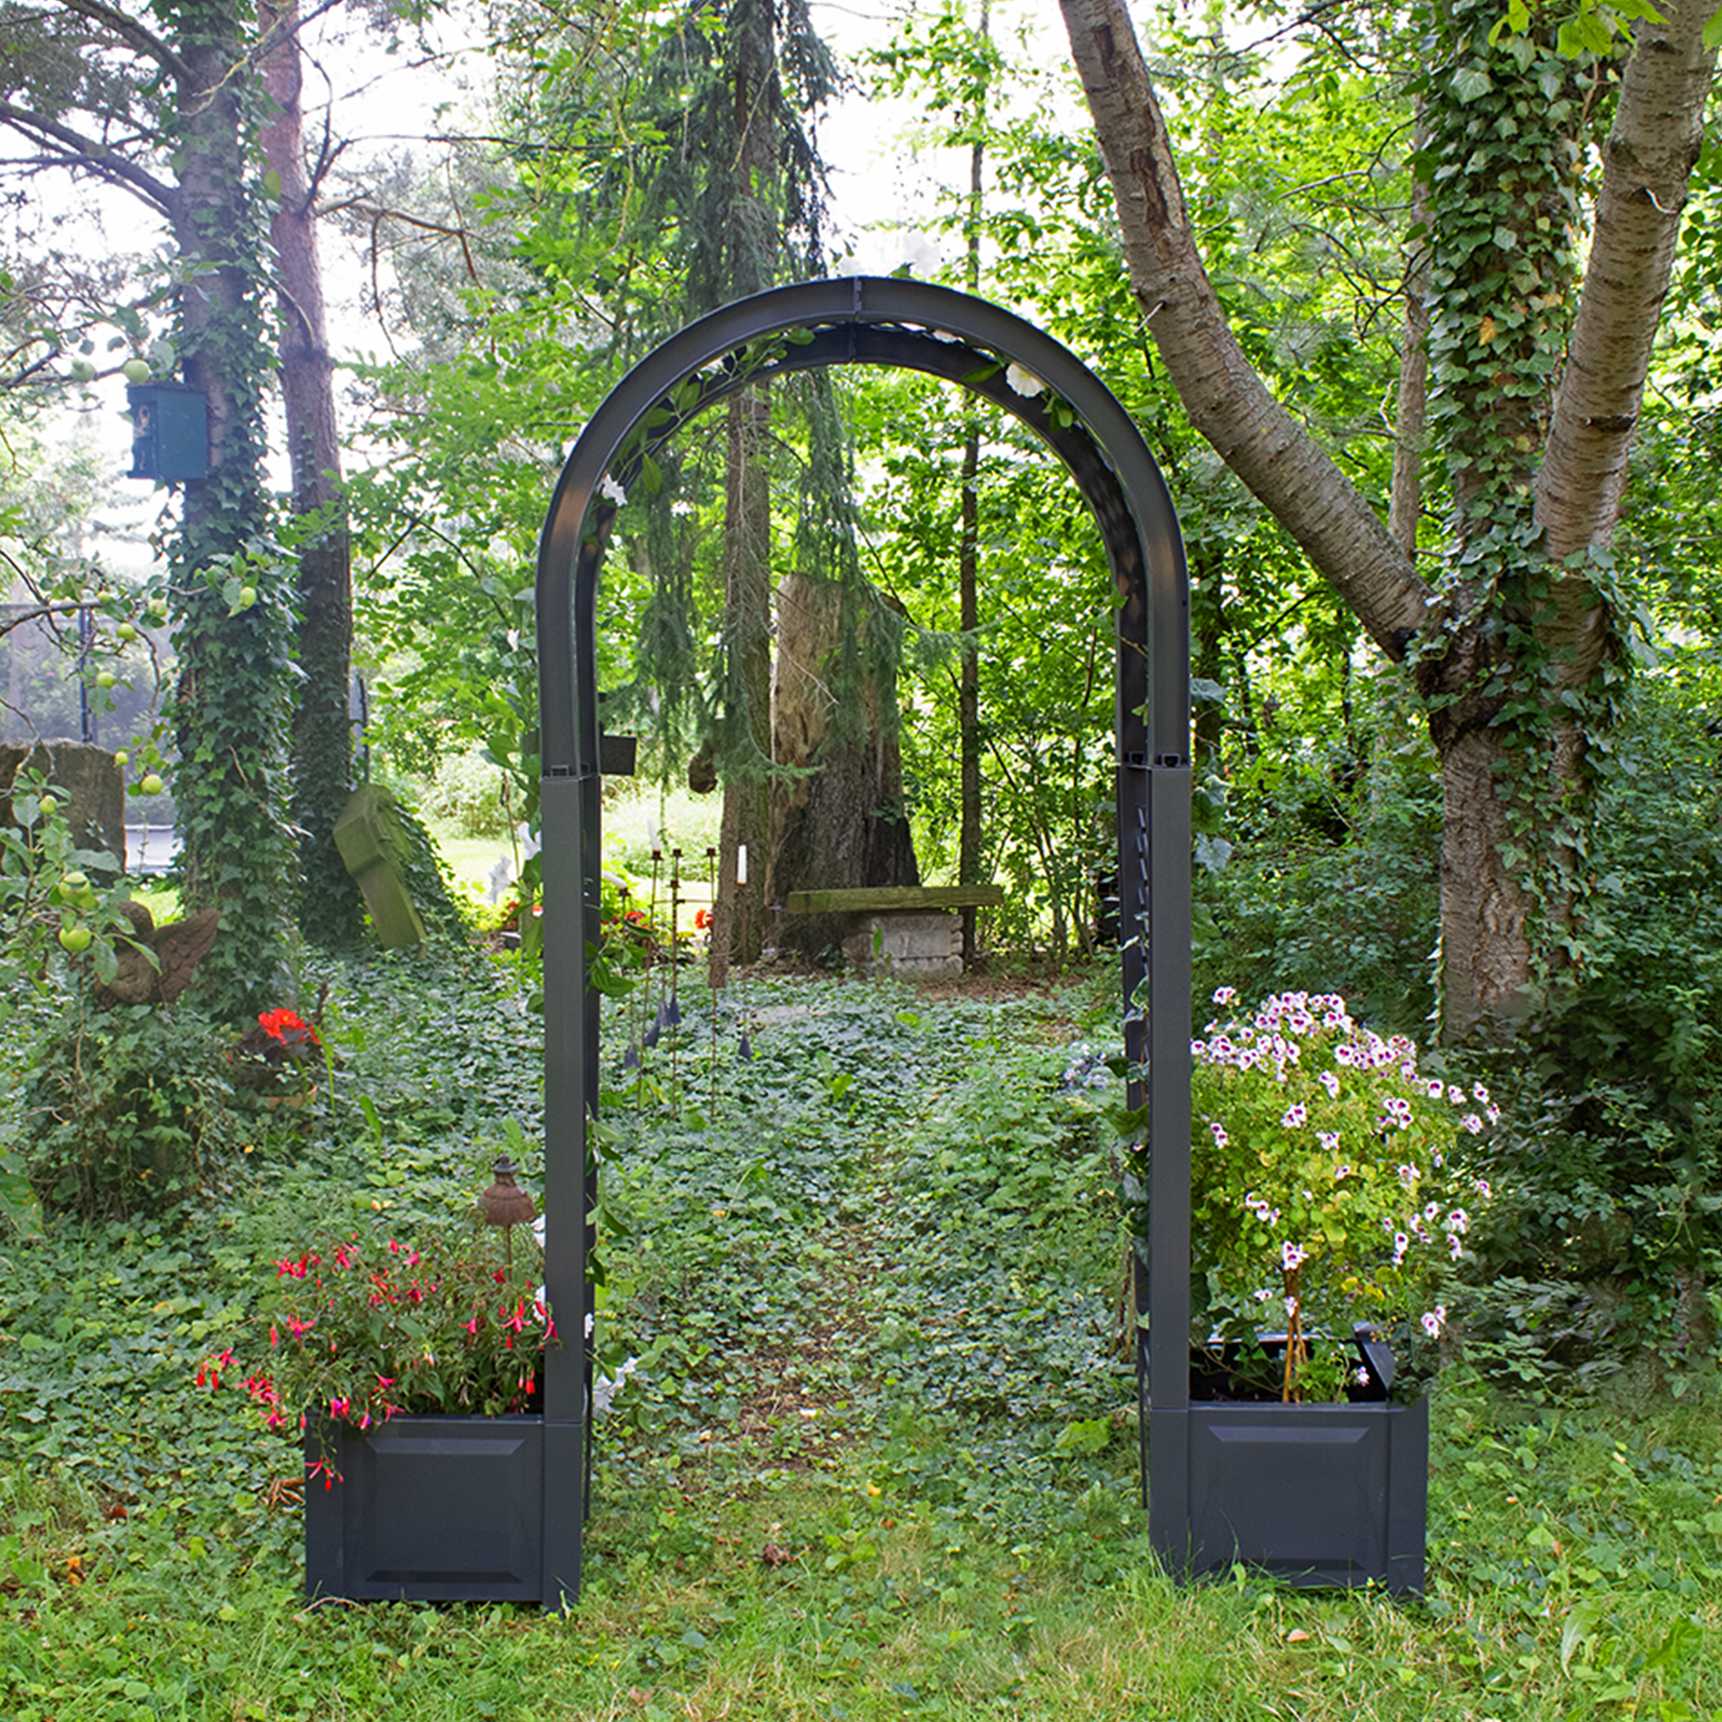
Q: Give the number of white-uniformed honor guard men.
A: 0